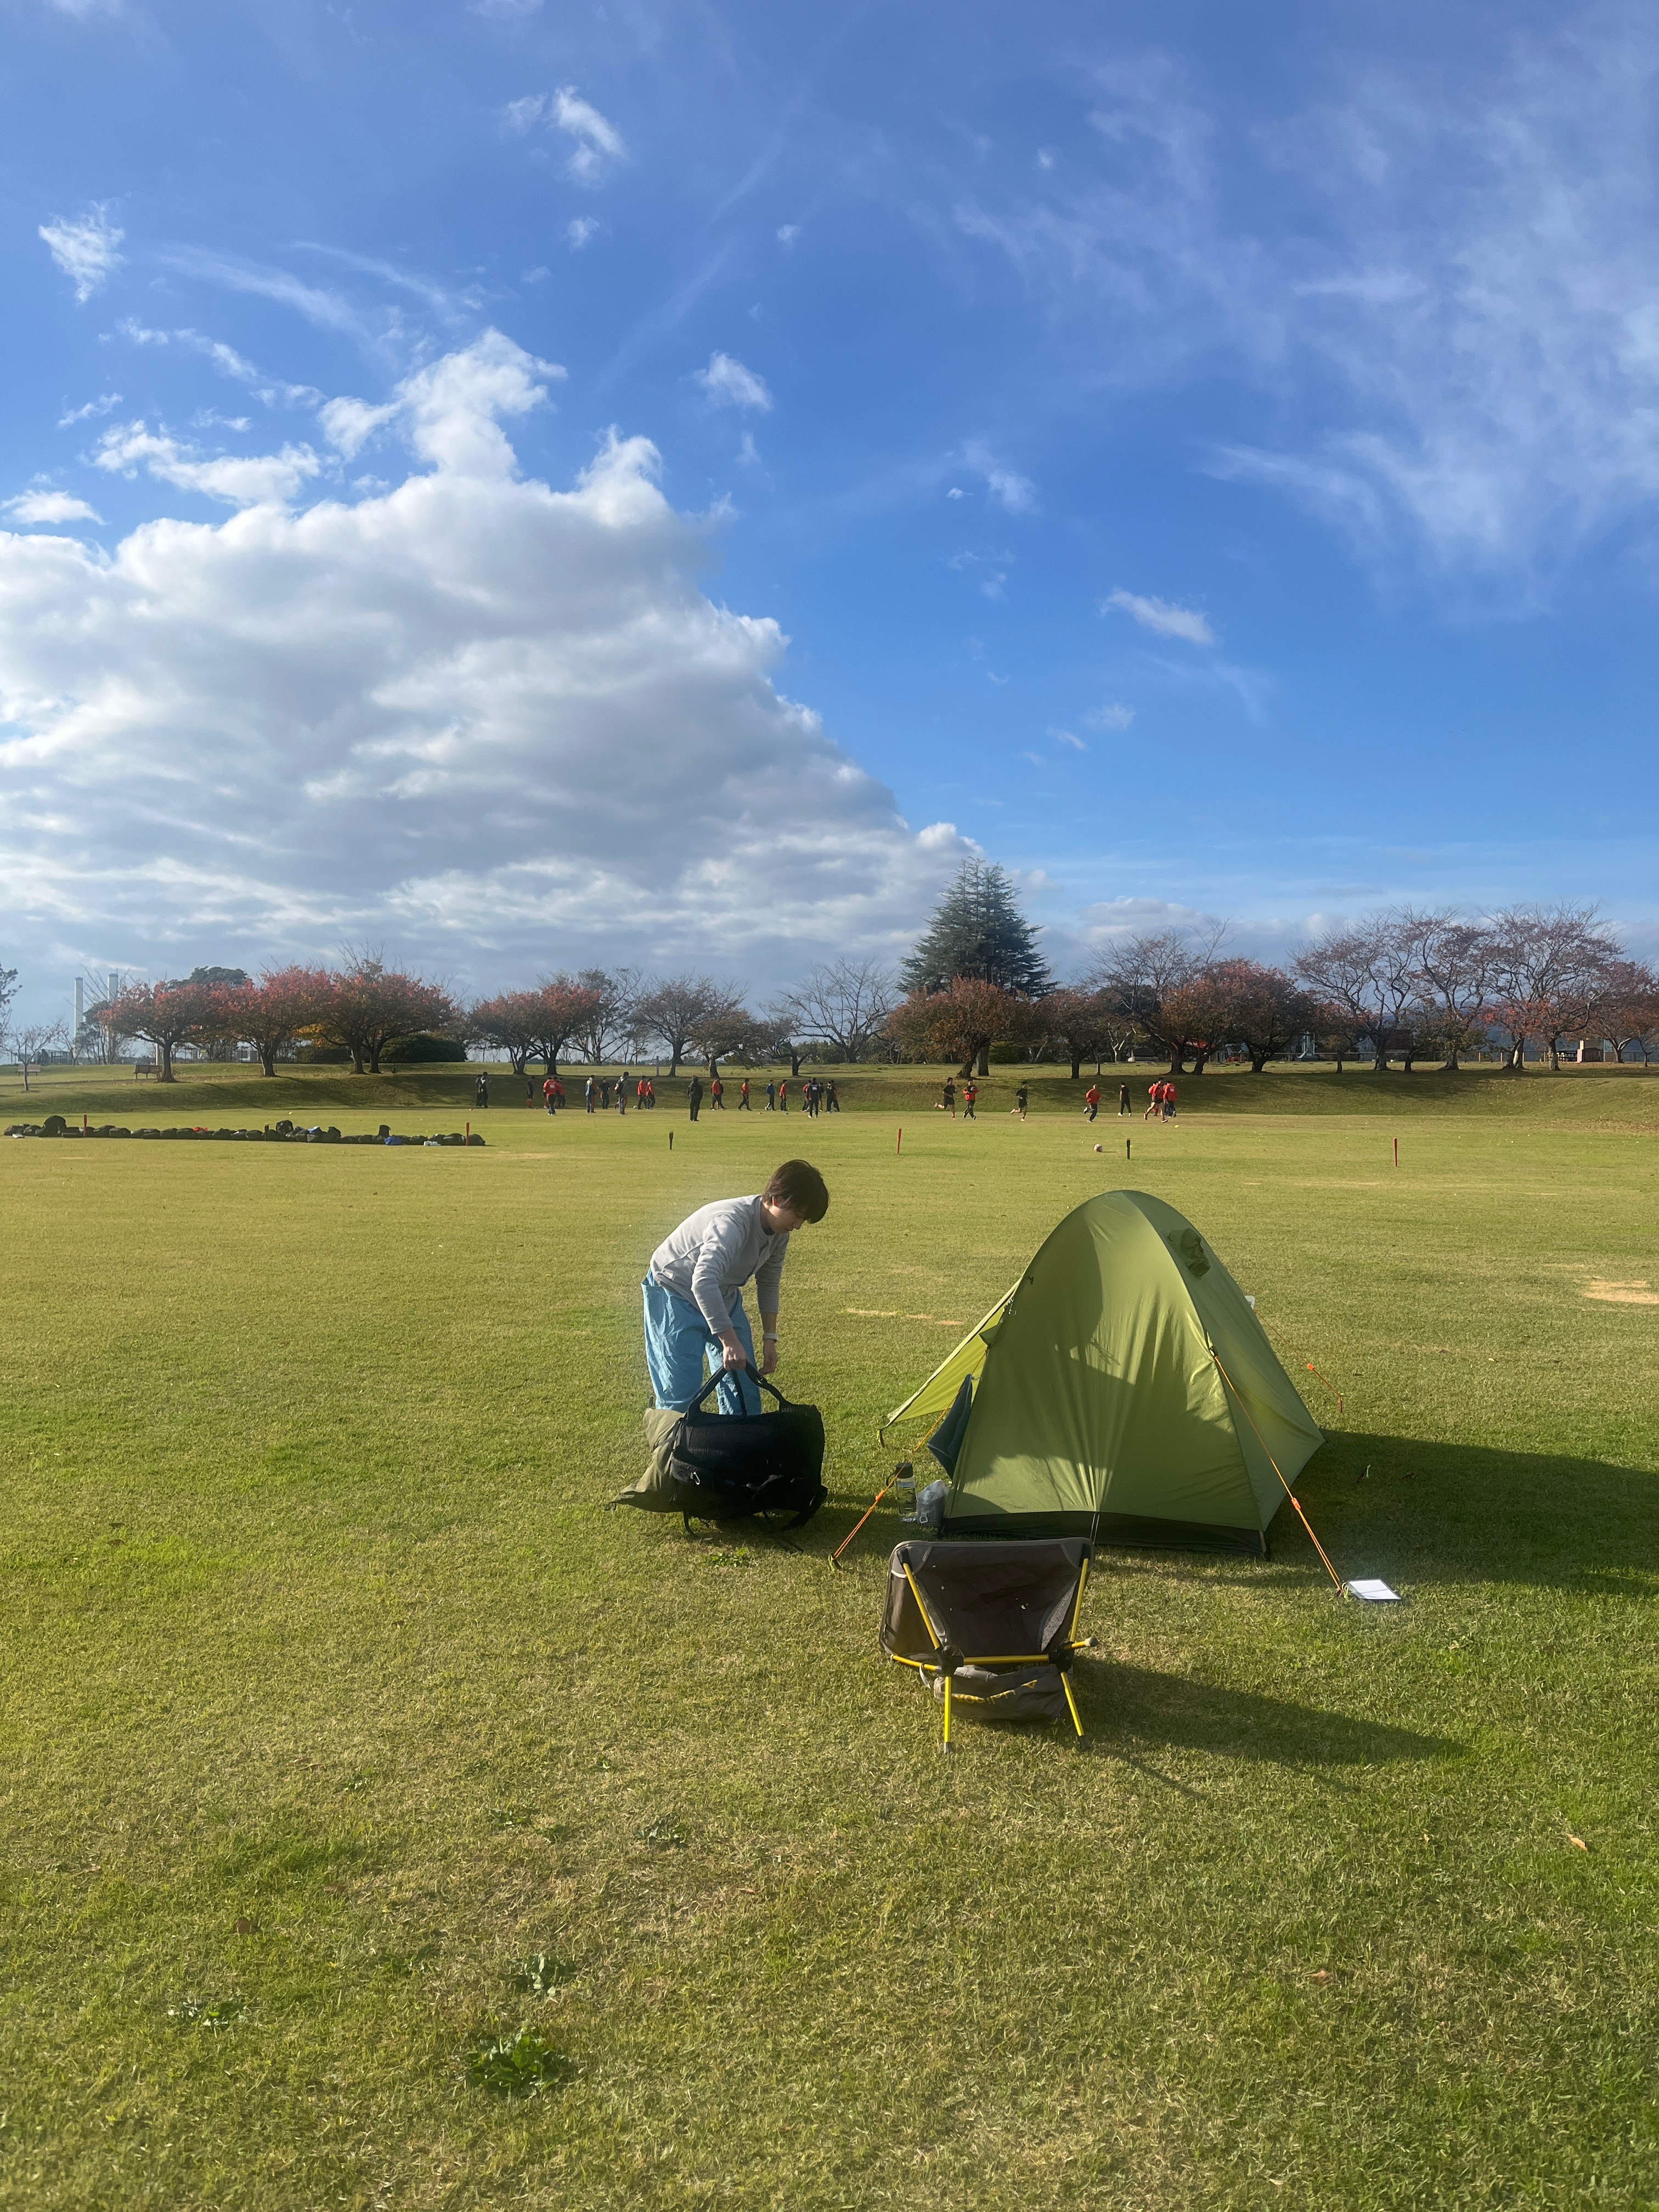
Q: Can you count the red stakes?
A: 4